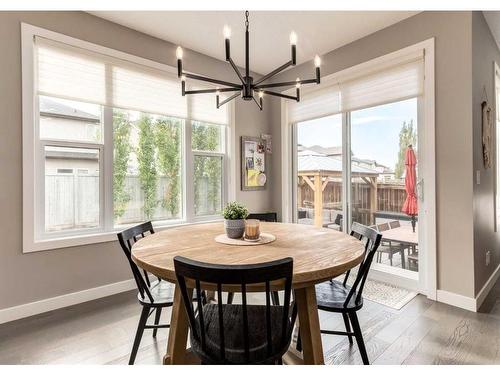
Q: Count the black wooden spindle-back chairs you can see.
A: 4